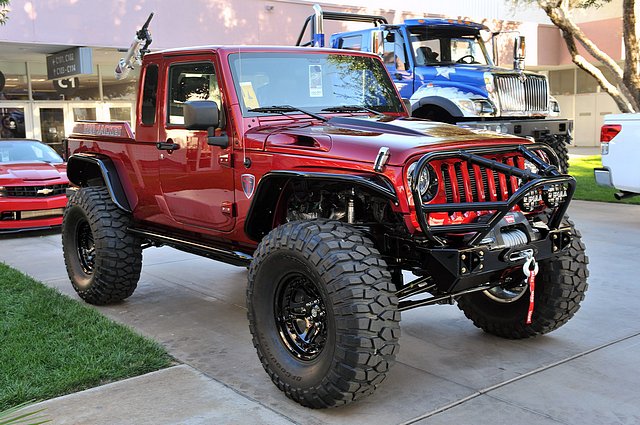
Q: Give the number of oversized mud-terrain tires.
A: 3